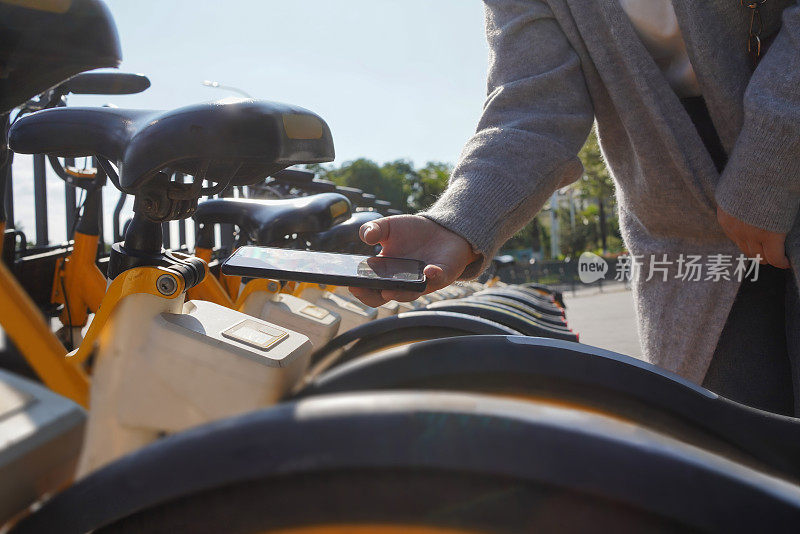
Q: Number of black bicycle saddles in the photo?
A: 4